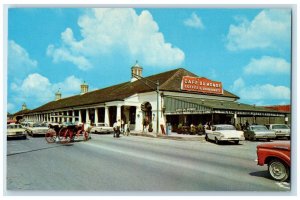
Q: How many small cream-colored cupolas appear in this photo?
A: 4